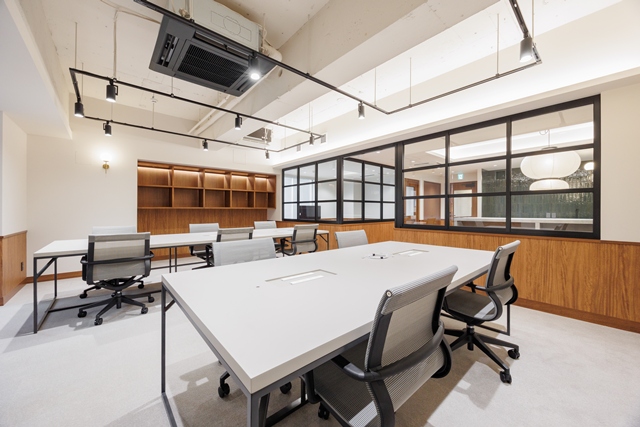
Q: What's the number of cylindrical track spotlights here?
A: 10